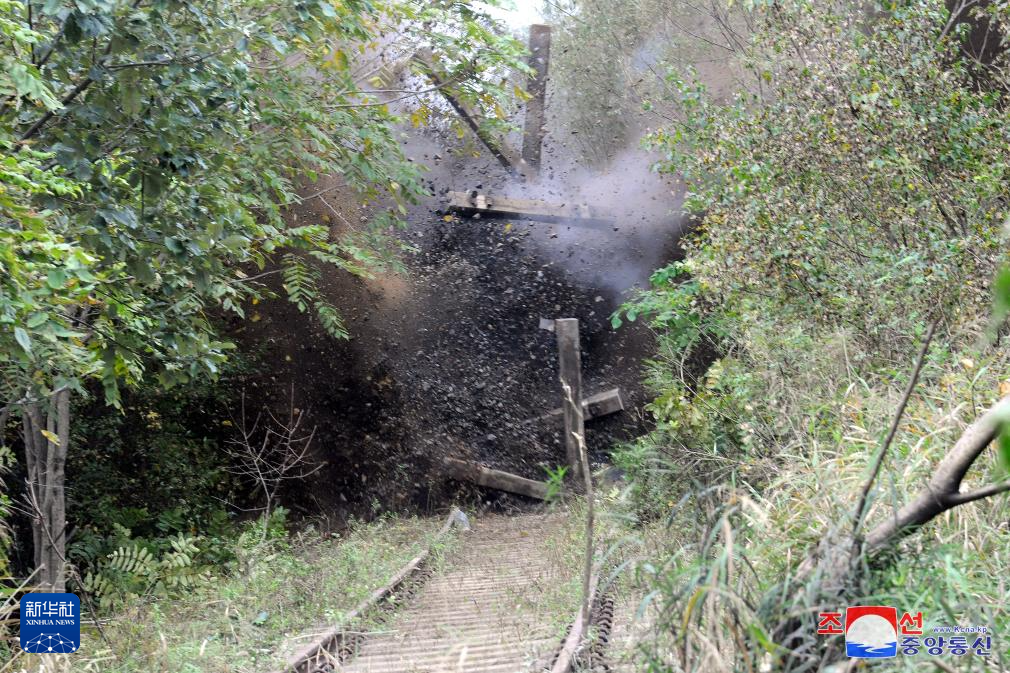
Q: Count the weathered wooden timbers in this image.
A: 6